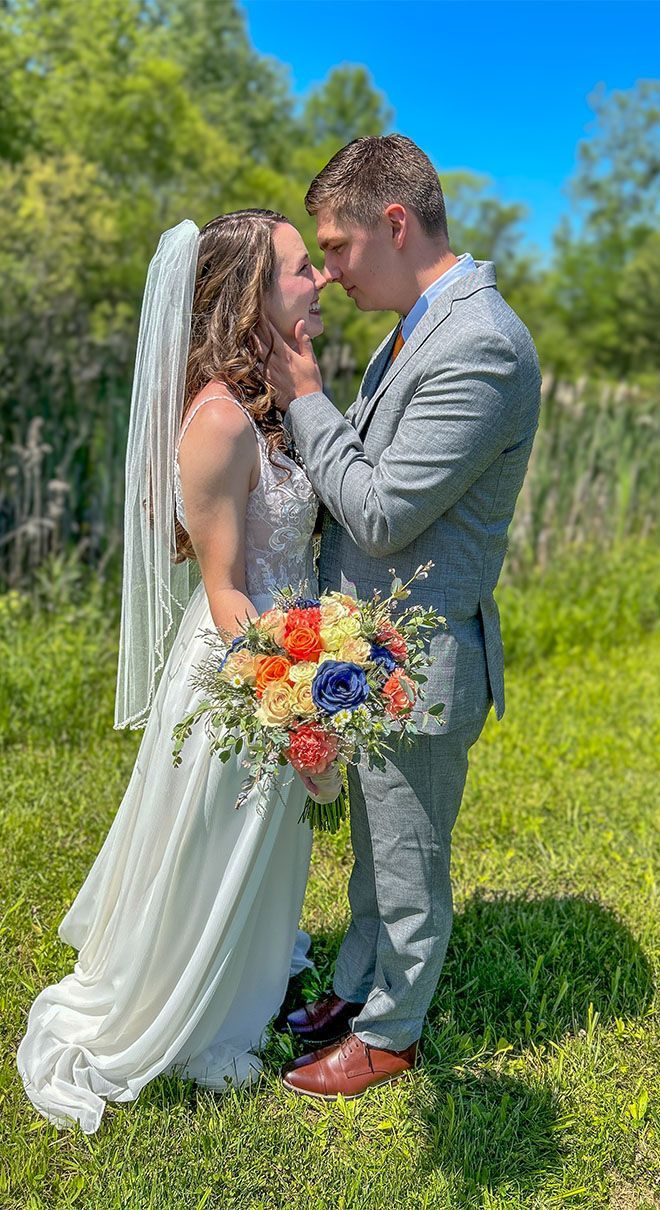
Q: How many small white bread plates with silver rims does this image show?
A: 0